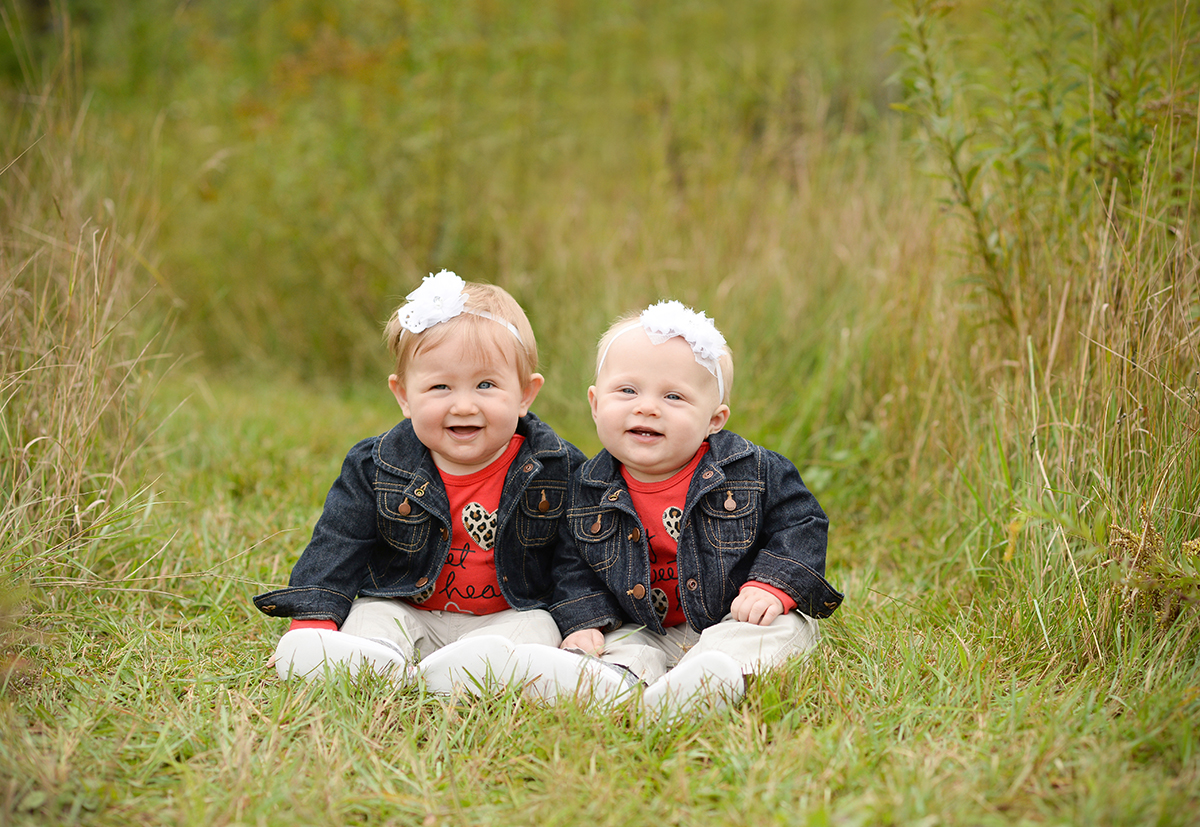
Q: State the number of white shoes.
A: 4